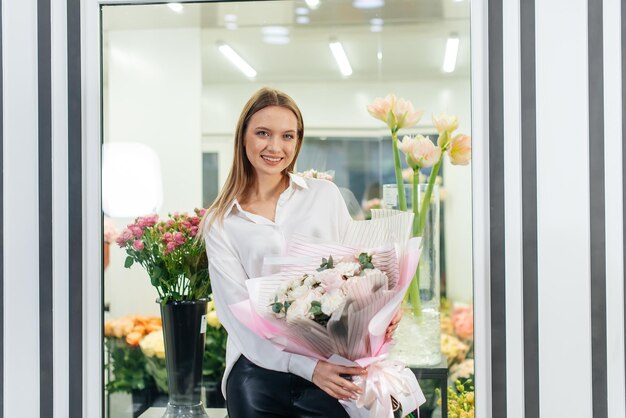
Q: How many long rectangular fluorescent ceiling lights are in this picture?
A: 3